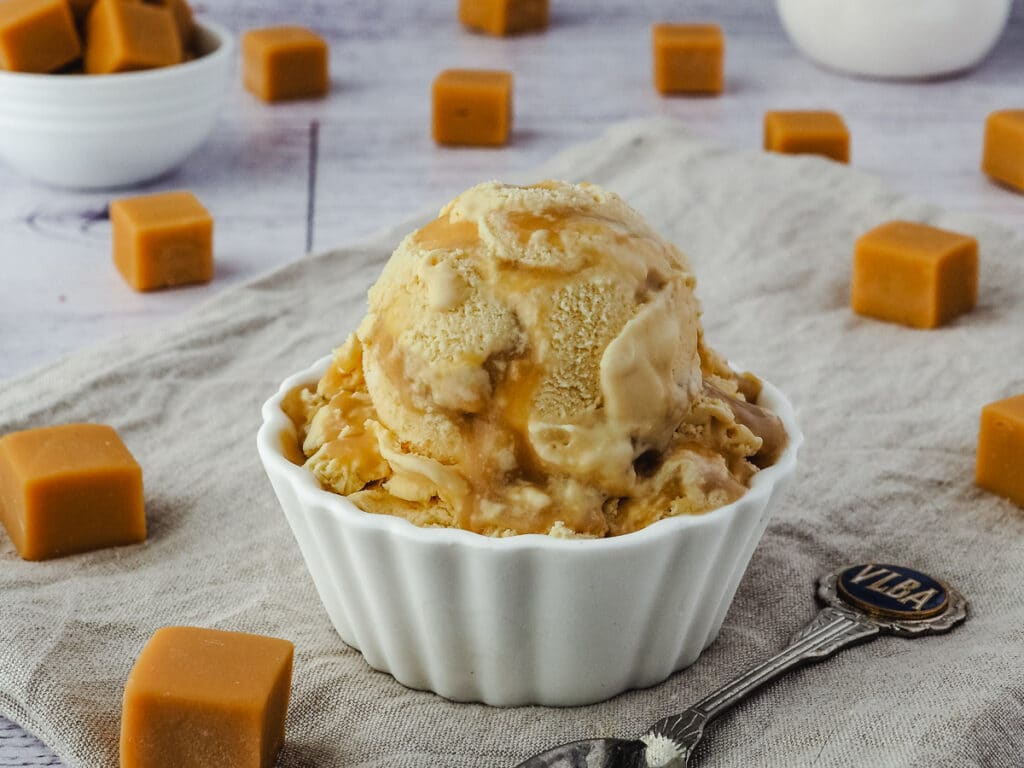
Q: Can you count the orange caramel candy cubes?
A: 15